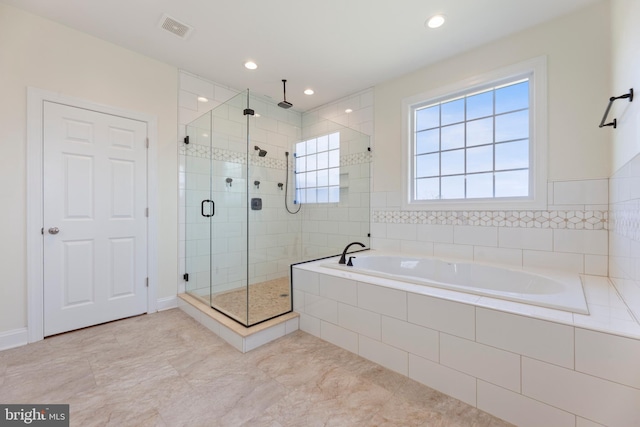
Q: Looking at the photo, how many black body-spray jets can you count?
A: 3